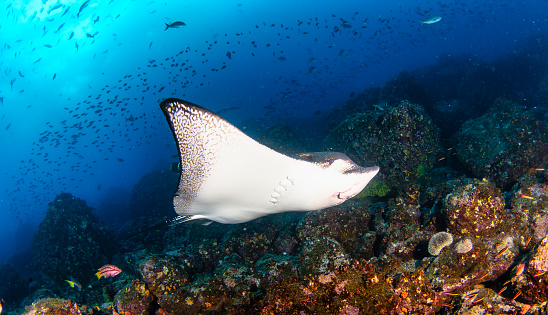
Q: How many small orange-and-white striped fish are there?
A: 1